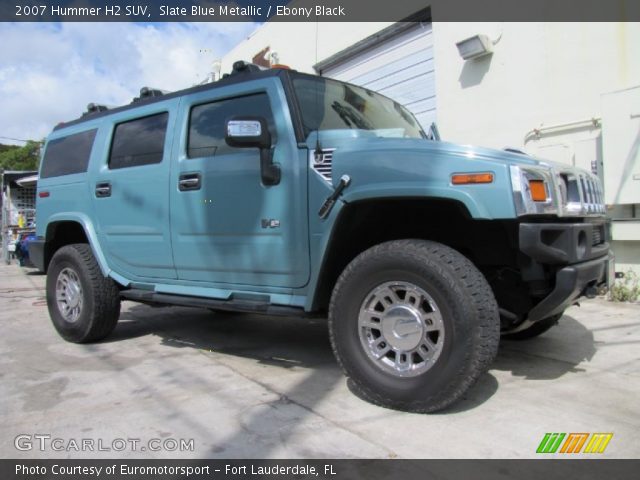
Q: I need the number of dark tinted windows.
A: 3